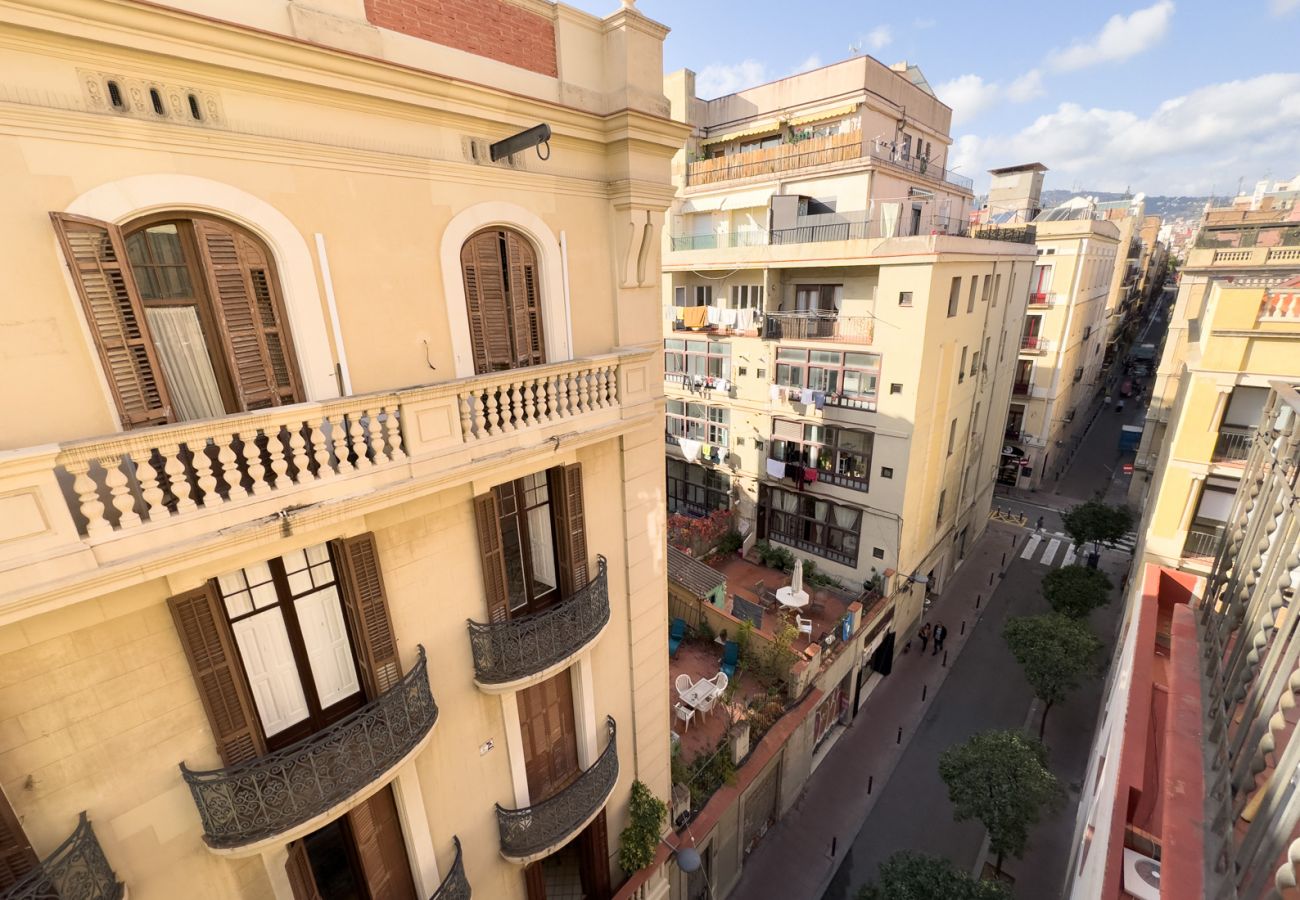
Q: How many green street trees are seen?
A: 5